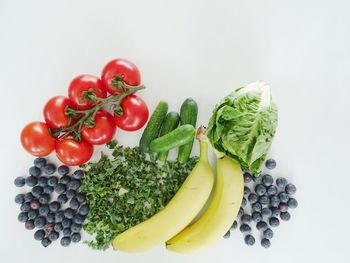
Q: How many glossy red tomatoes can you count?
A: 7